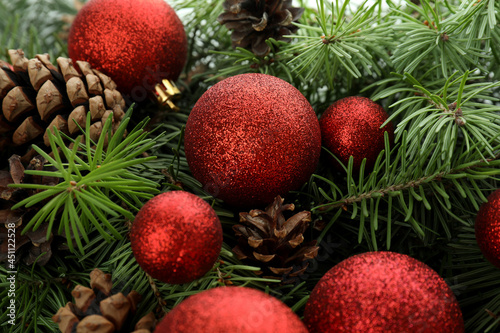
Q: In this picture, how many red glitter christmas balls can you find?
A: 7